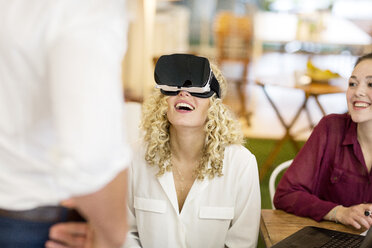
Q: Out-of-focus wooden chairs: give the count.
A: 1